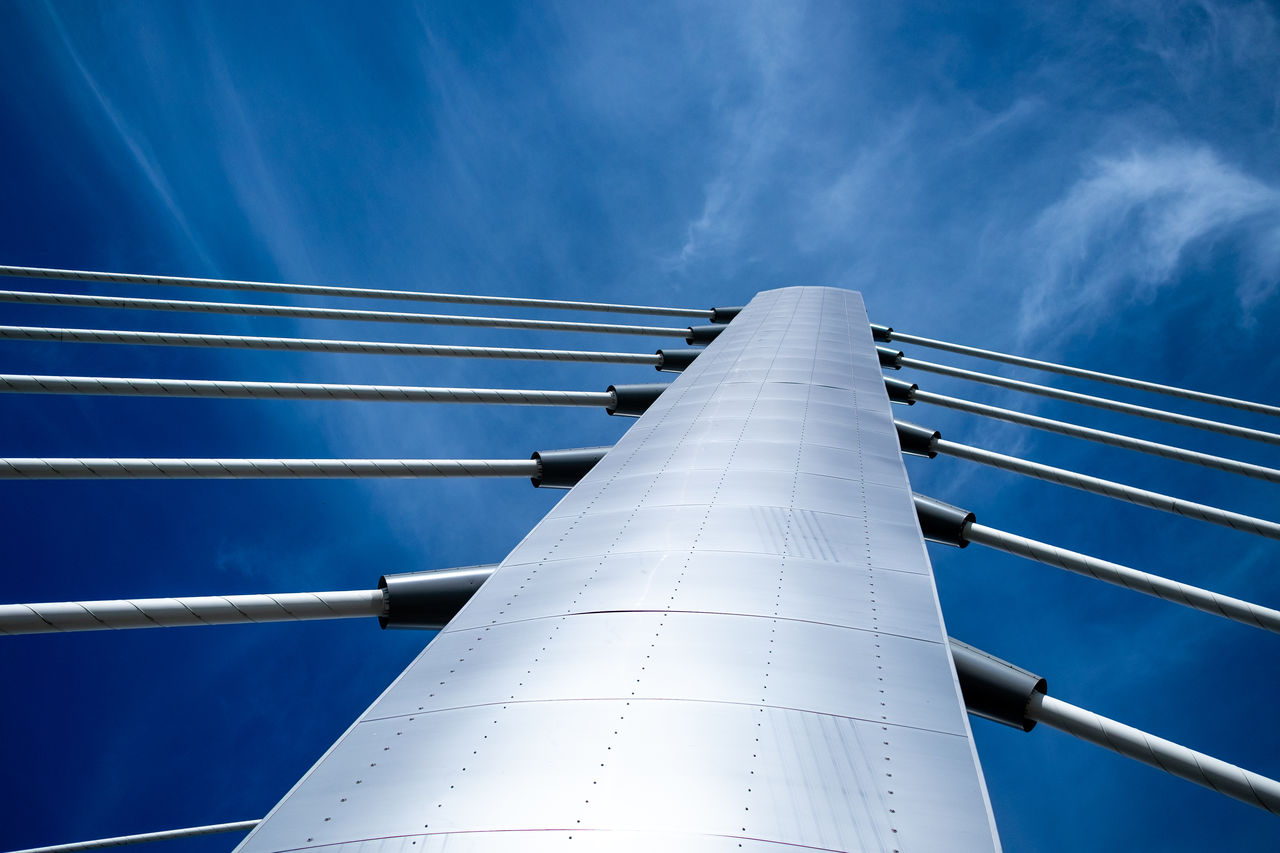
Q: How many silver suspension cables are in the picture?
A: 13